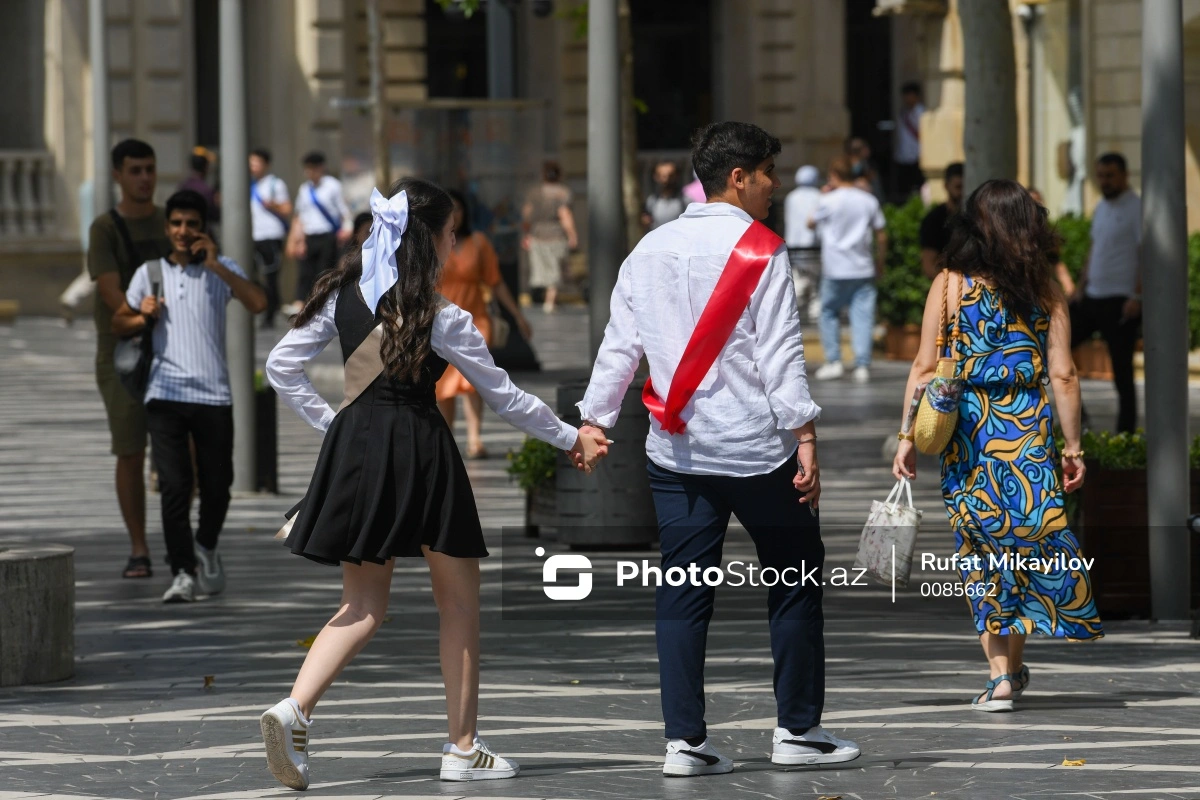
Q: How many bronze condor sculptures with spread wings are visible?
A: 0